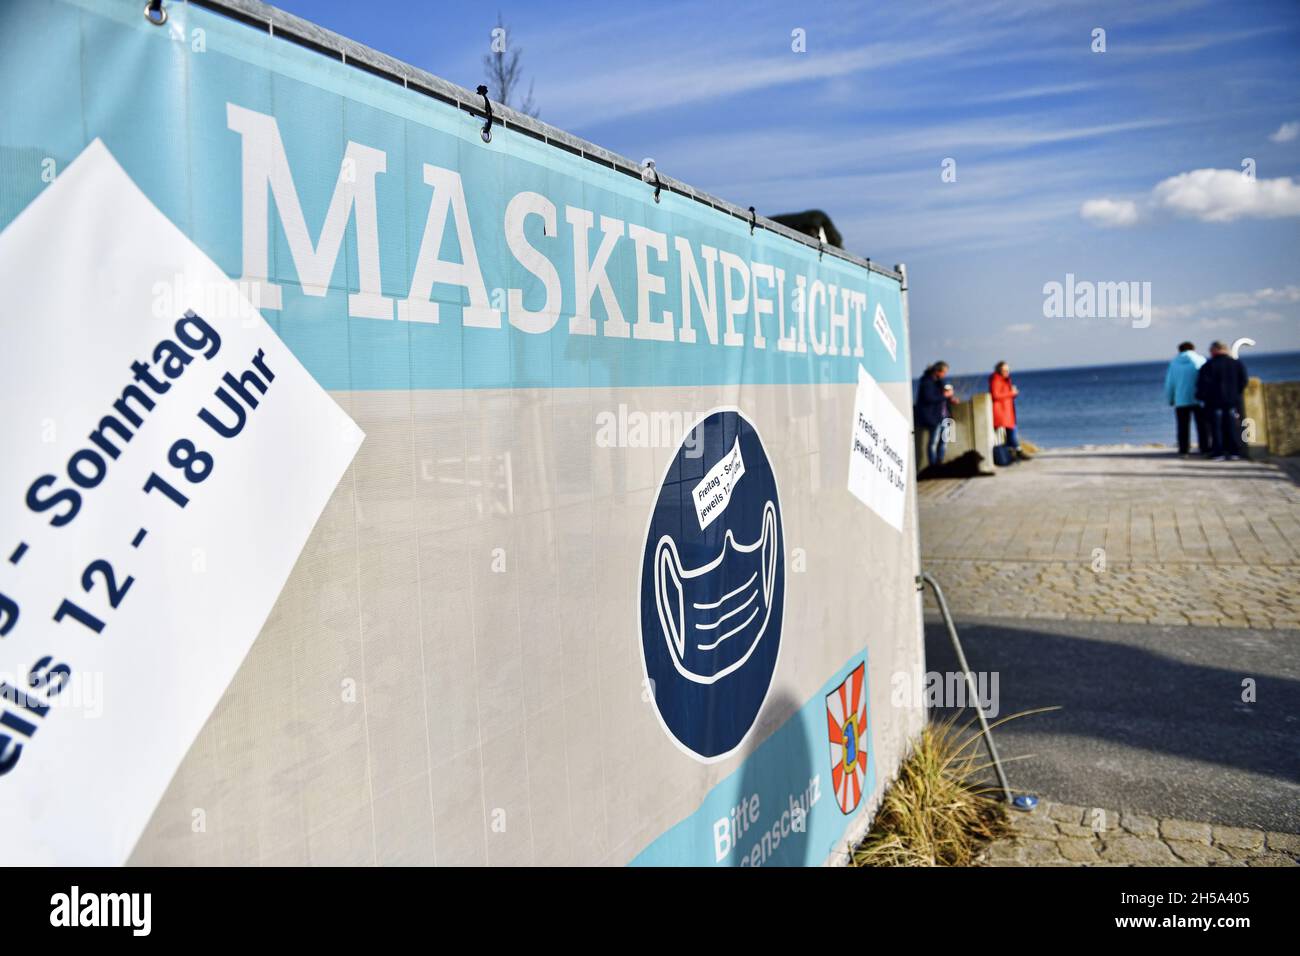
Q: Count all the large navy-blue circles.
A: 1